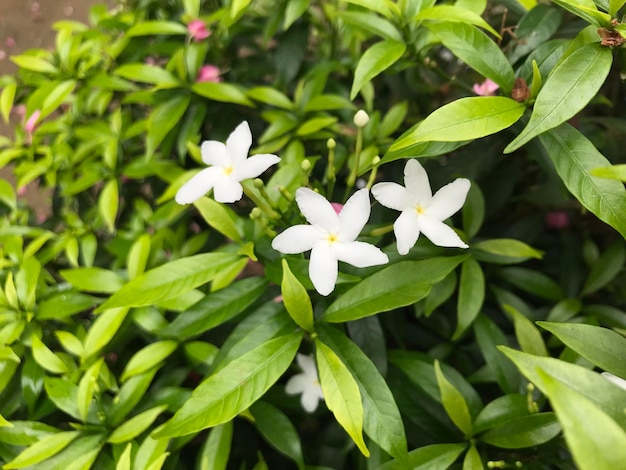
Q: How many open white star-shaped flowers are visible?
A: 4